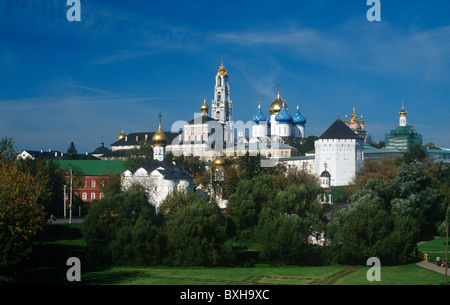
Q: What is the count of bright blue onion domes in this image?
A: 3